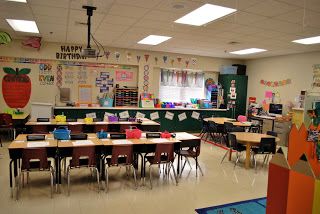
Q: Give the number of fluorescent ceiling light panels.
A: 6